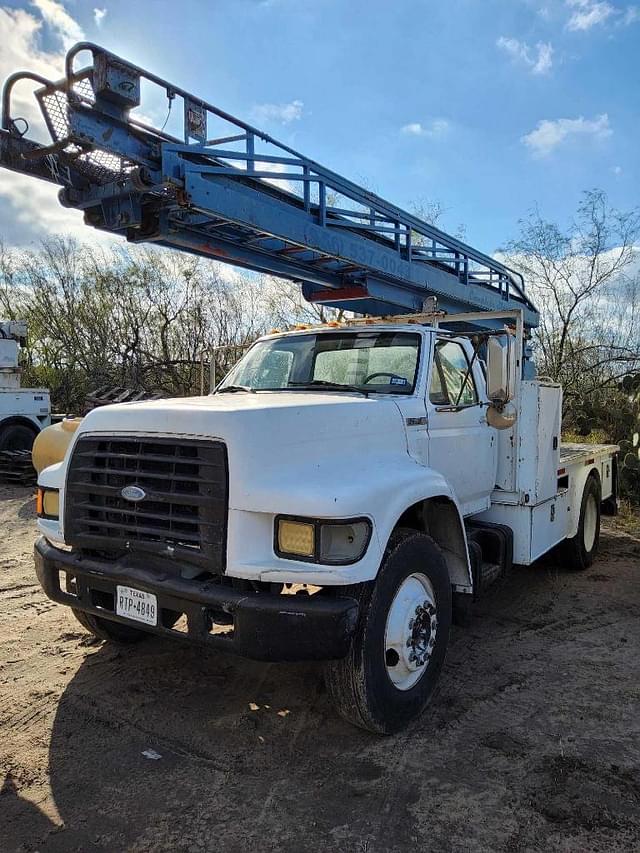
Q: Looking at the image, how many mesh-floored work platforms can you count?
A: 1